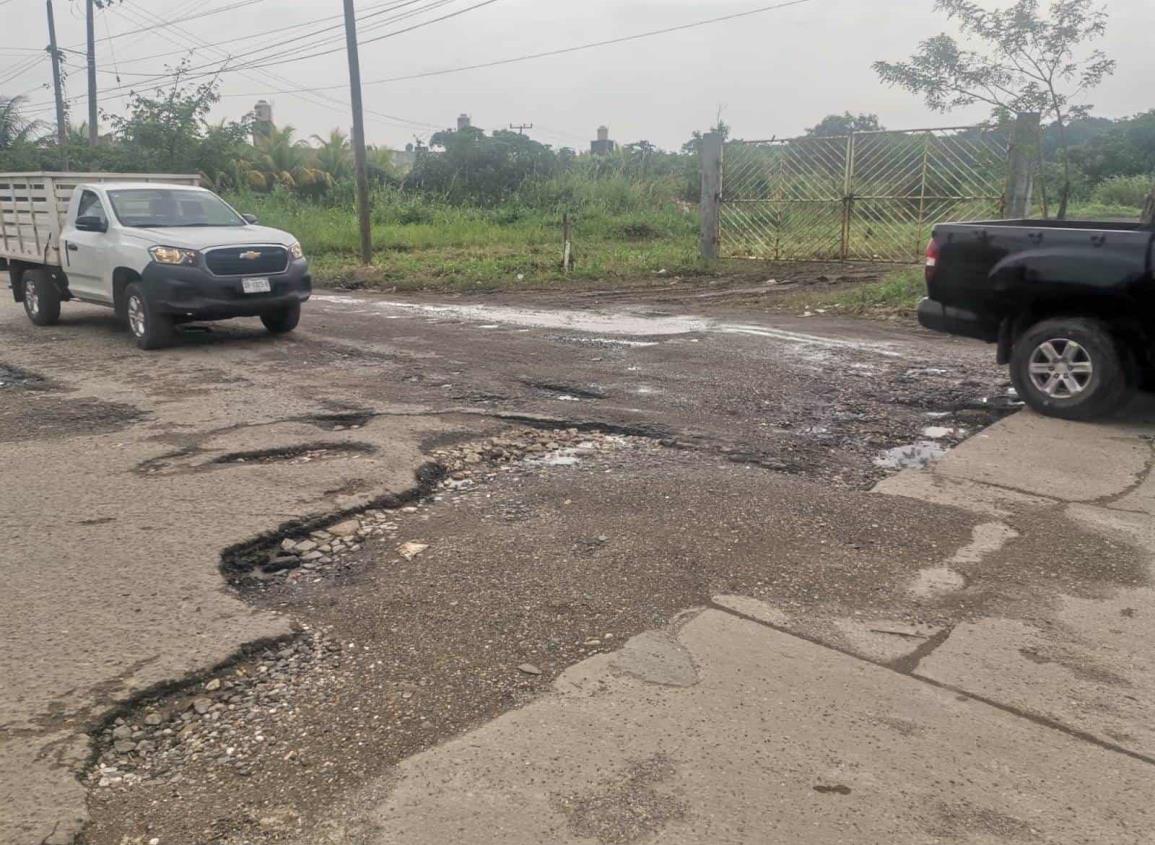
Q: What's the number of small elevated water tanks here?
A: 3